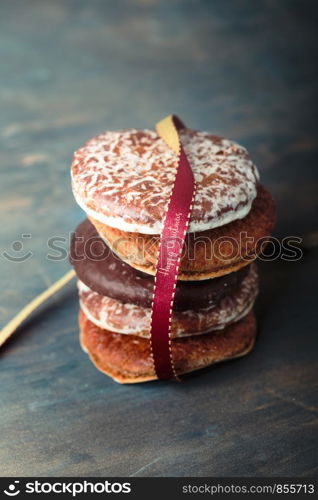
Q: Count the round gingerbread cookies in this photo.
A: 5